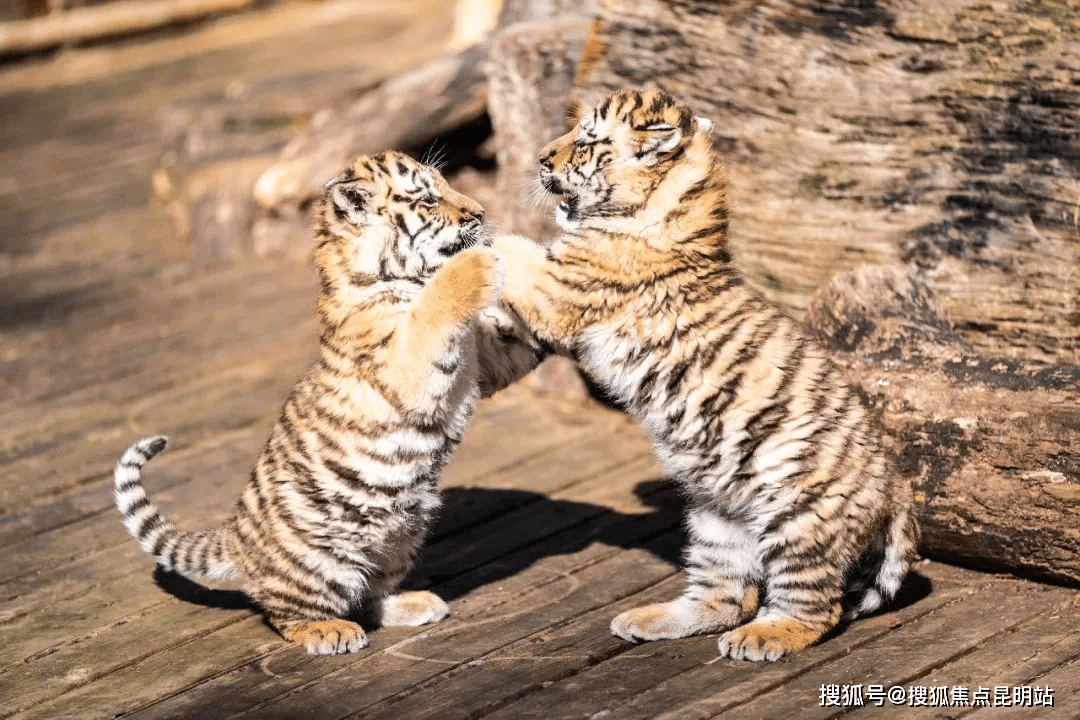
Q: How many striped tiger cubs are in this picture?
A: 2